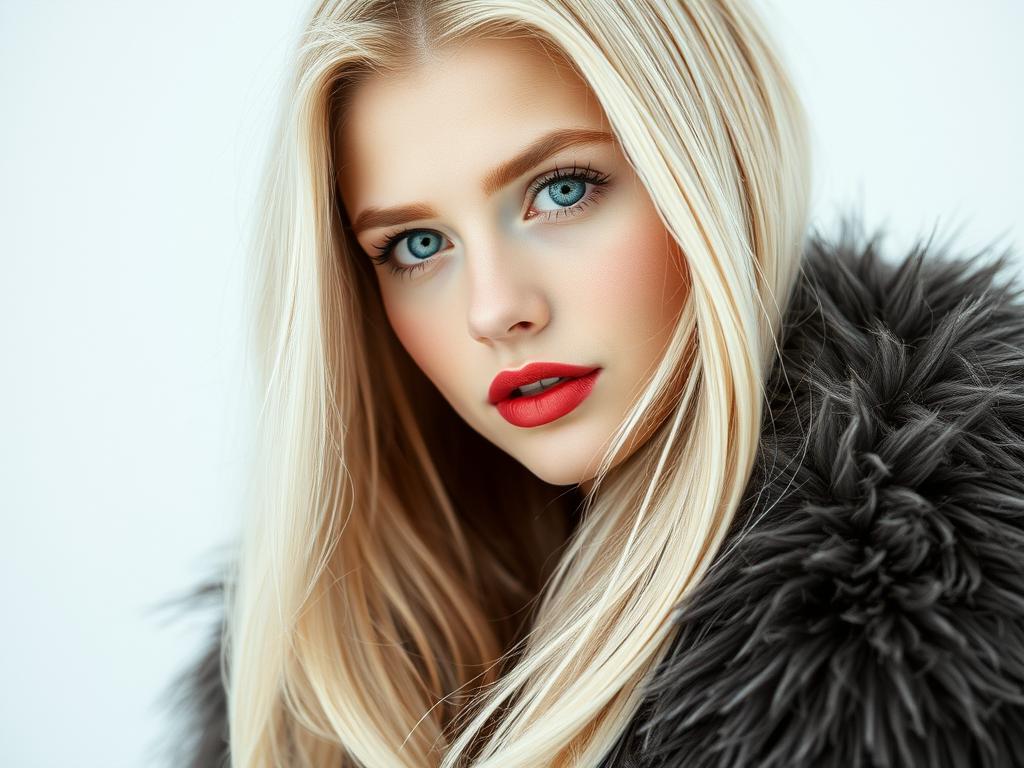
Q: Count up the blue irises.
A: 2